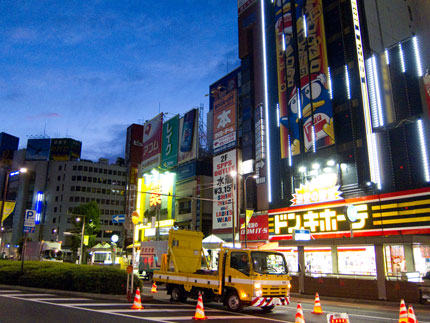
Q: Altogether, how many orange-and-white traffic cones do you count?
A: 7